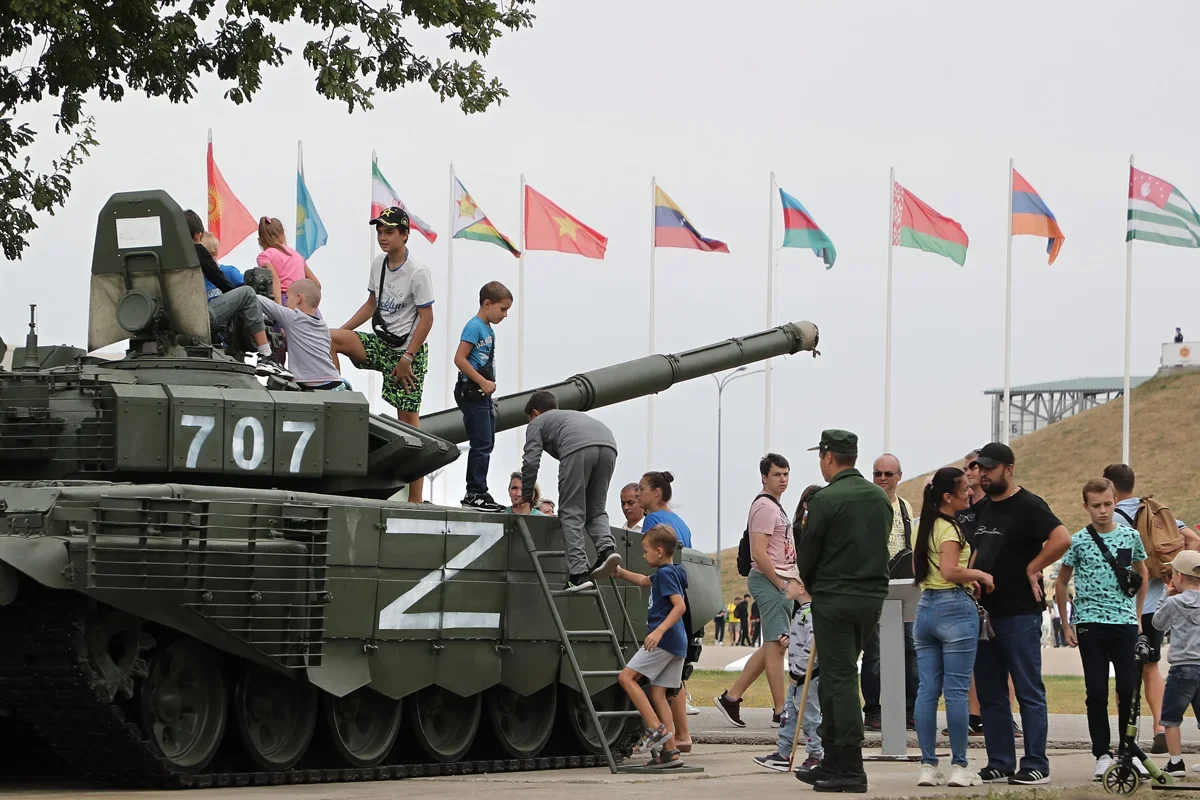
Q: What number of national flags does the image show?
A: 10